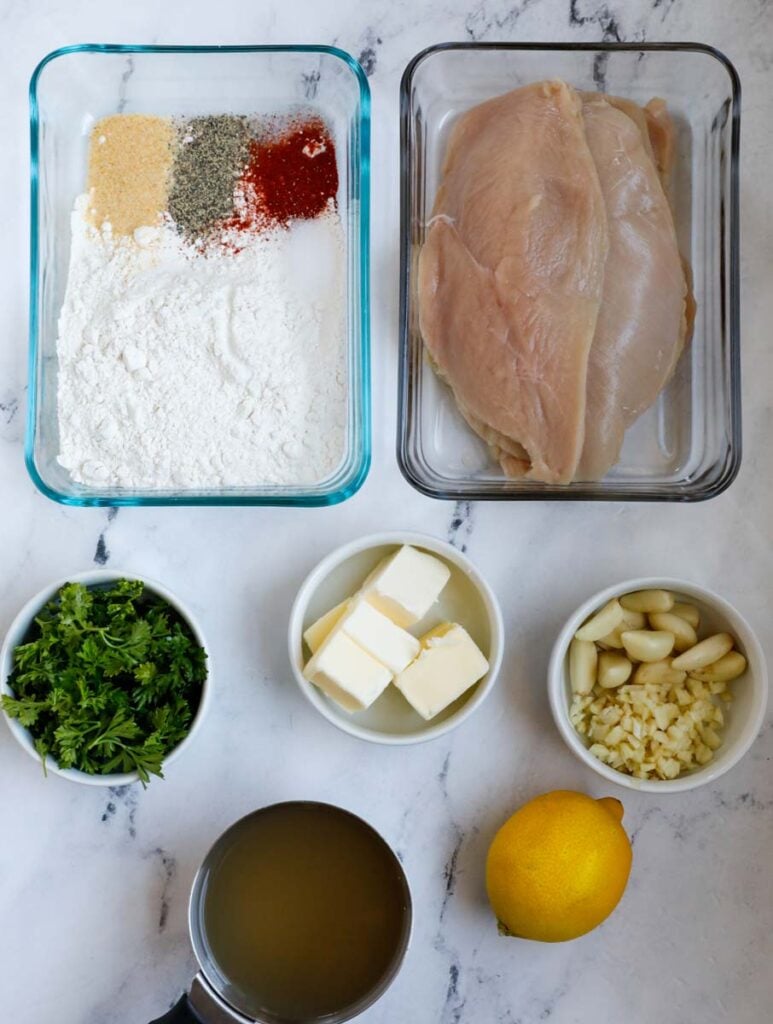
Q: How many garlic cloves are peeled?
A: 11